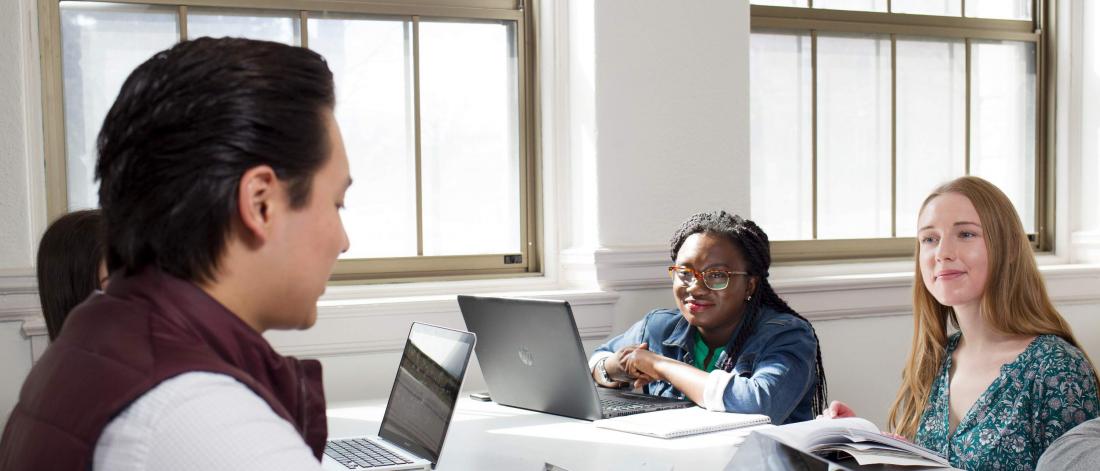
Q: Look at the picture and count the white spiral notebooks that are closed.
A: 1